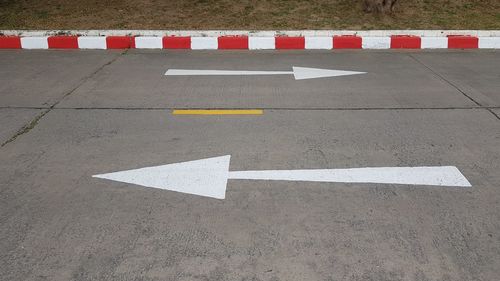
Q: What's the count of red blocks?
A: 9